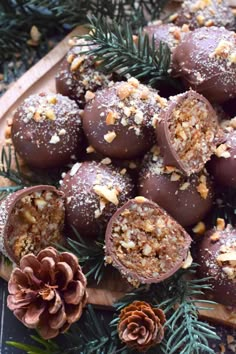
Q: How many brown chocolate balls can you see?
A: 13